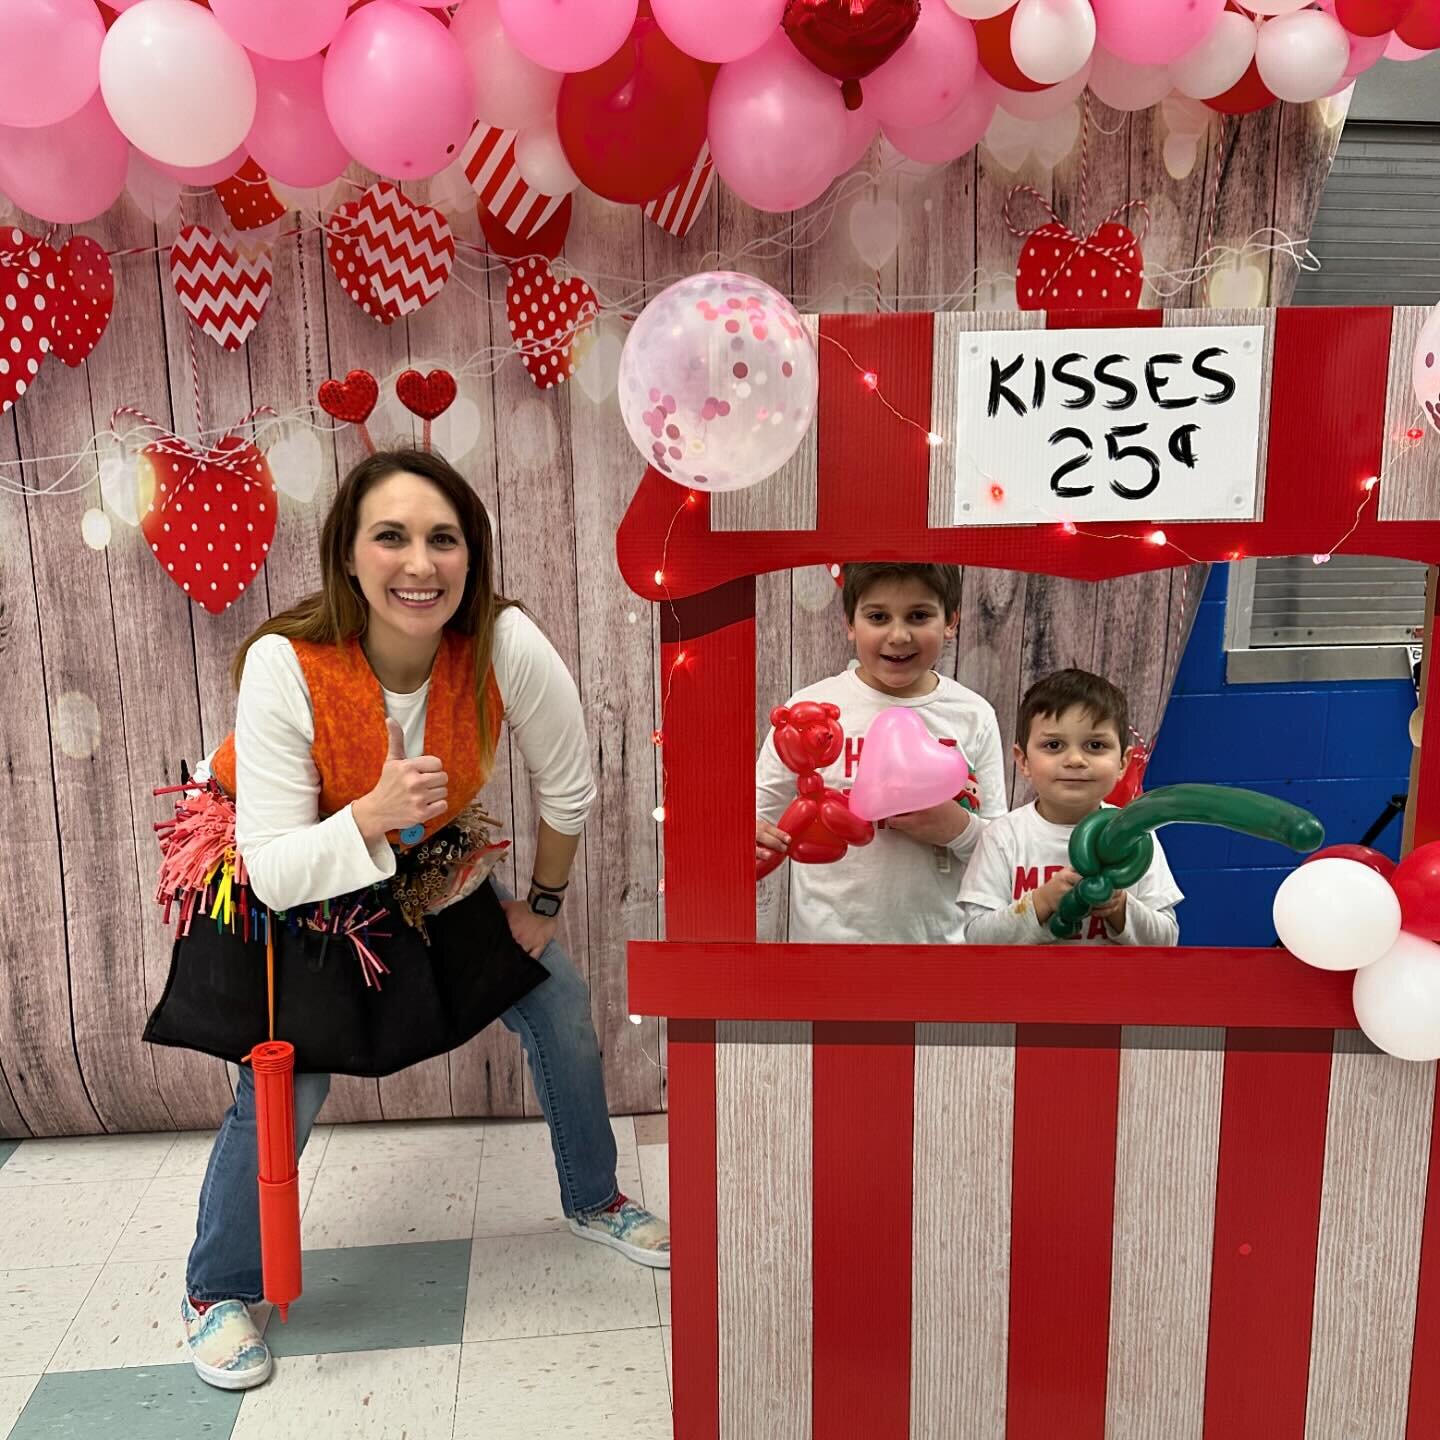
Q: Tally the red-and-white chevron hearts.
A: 2